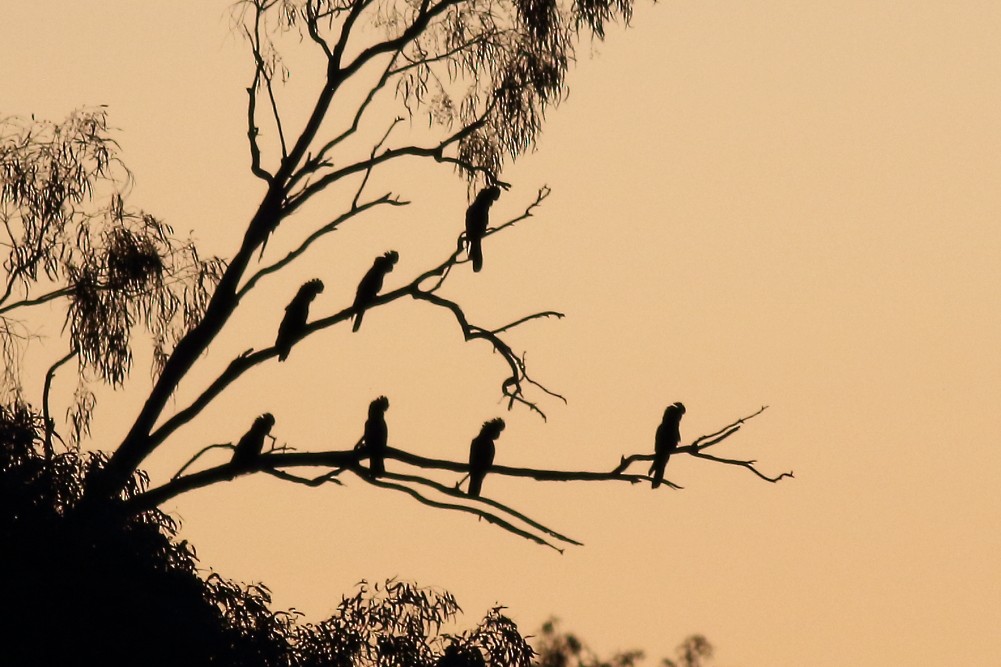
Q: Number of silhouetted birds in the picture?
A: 7